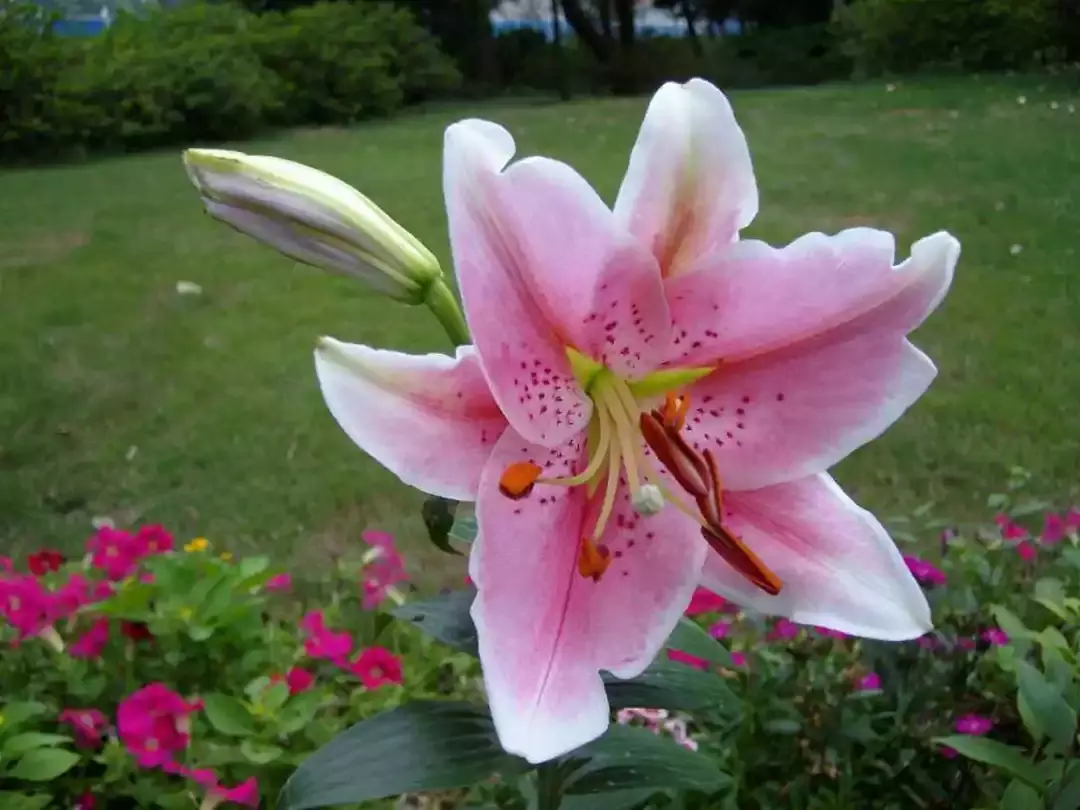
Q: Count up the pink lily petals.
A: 6